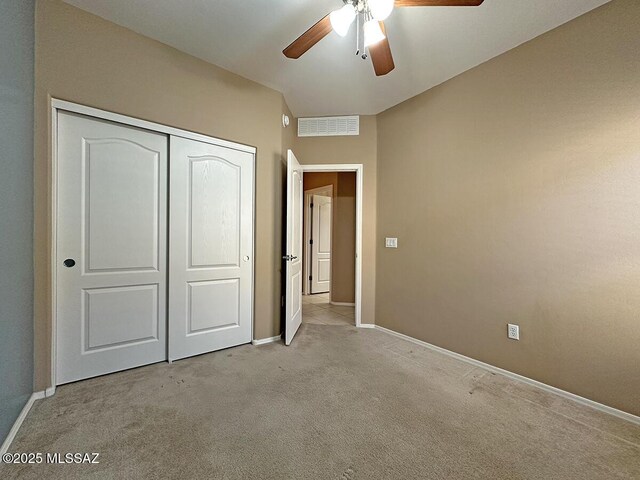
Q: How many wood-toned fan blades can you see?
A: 3